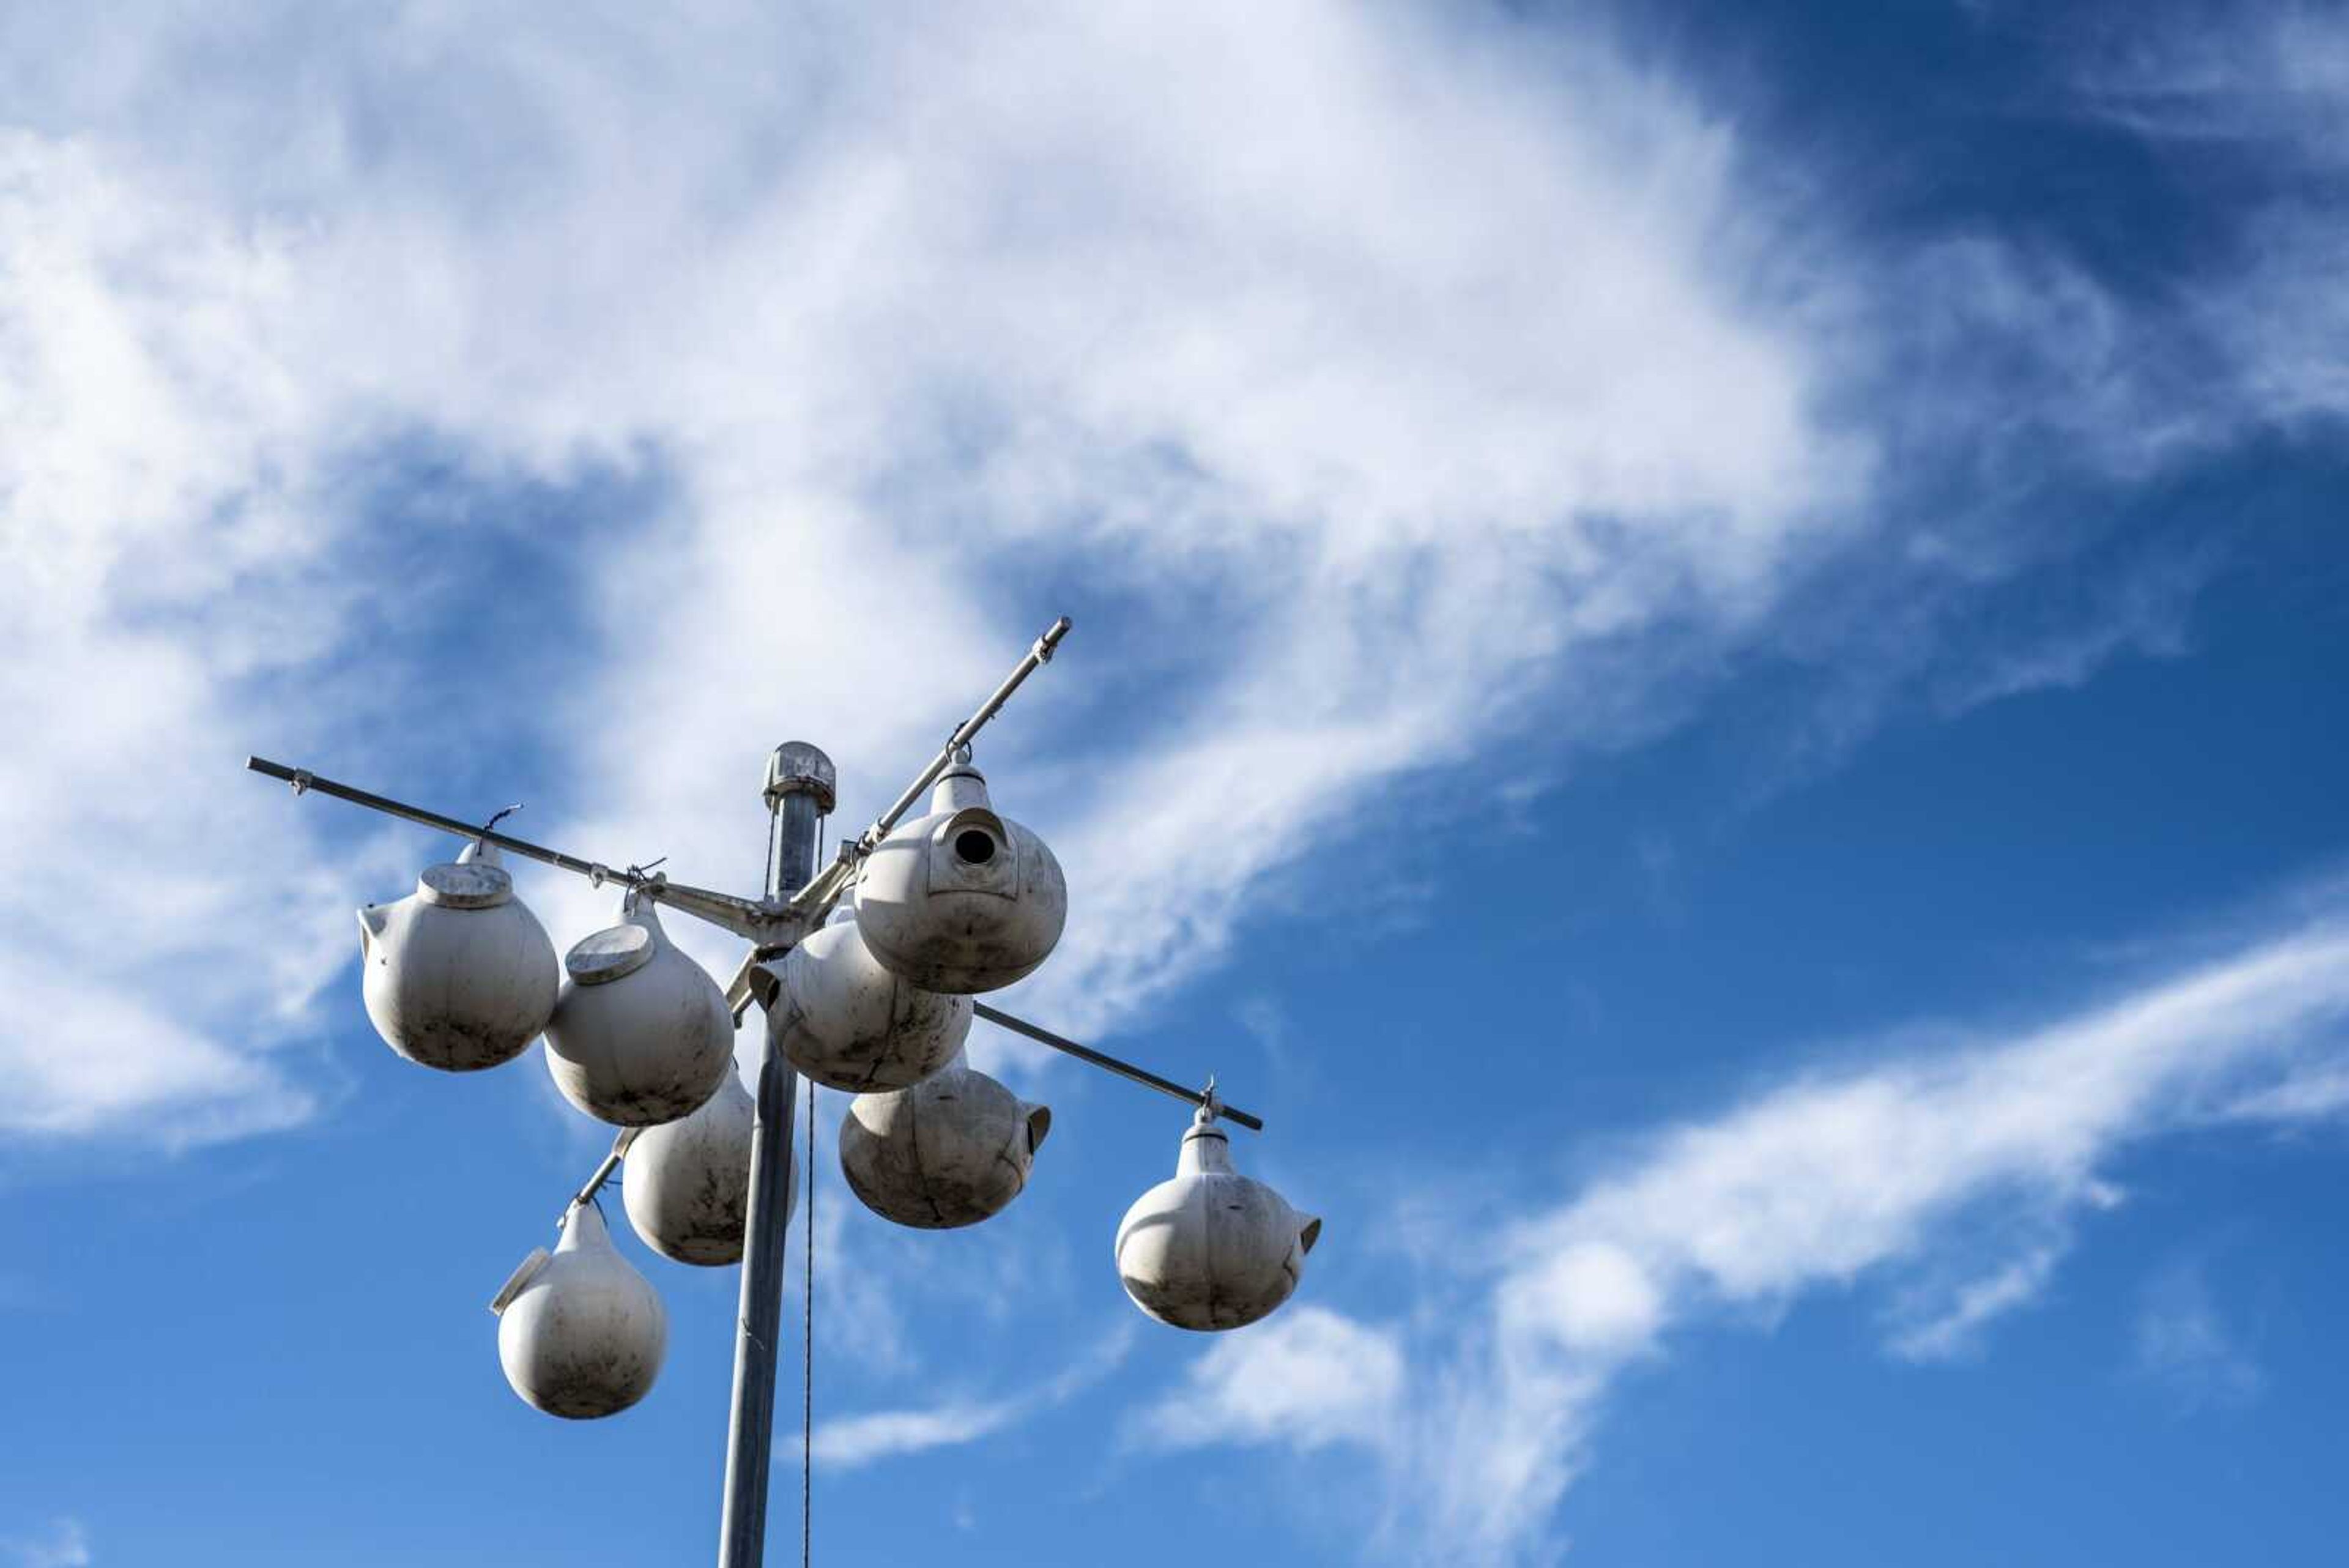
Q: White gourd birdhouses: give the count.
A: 8